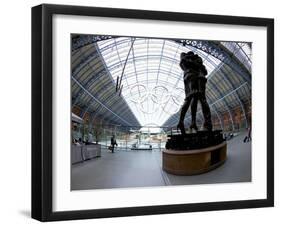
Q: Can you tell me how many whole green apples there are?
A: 0